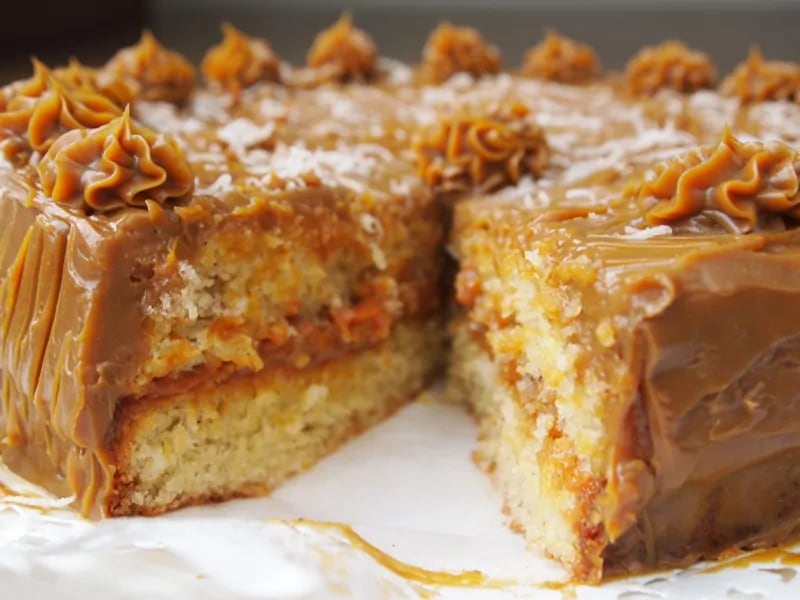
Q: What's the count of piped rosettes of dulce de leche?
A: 12